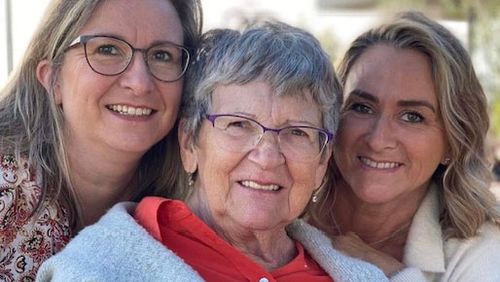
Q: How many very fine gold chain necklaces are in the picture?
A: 1